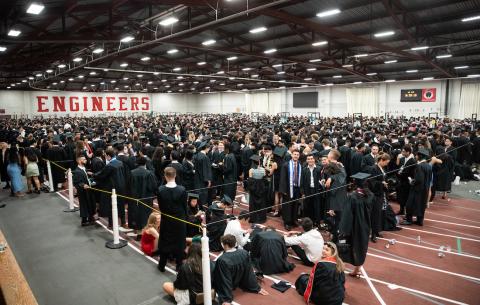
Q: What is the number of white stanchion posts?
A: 4